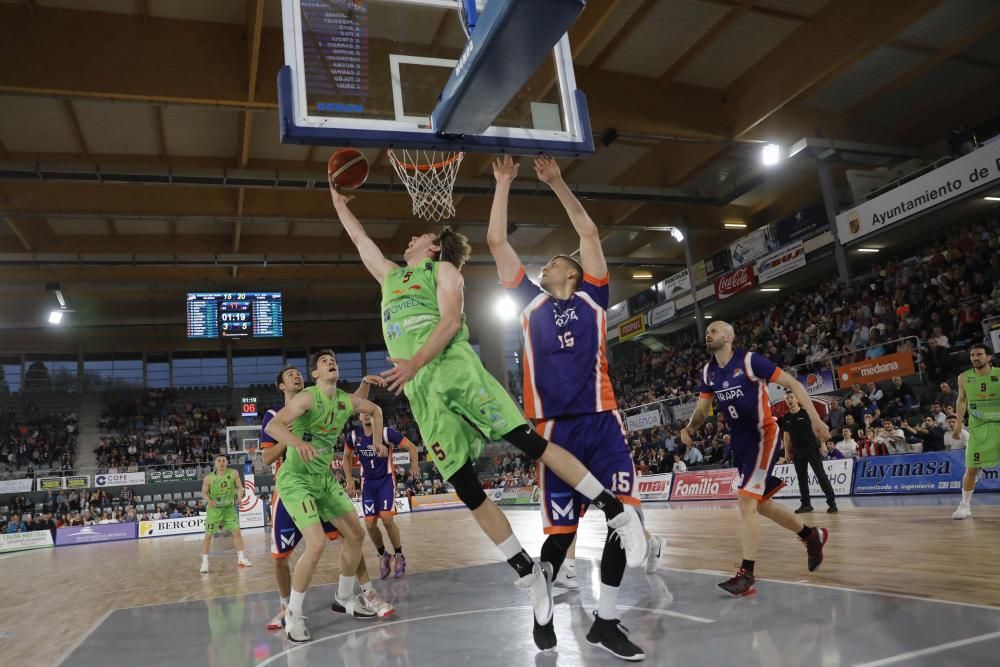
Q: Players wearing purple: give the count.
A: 4